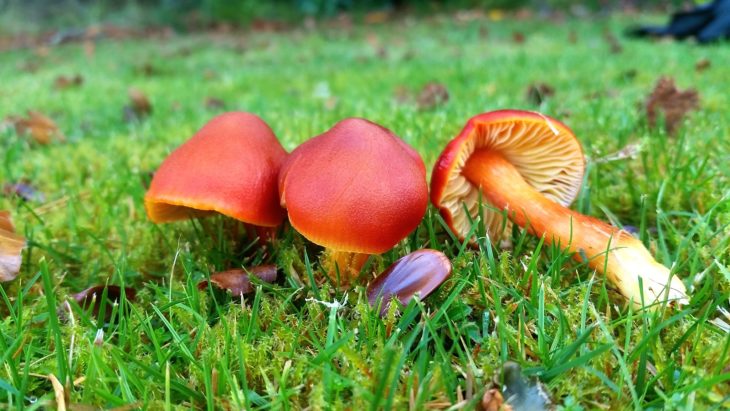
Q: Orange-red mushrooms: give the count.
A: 3